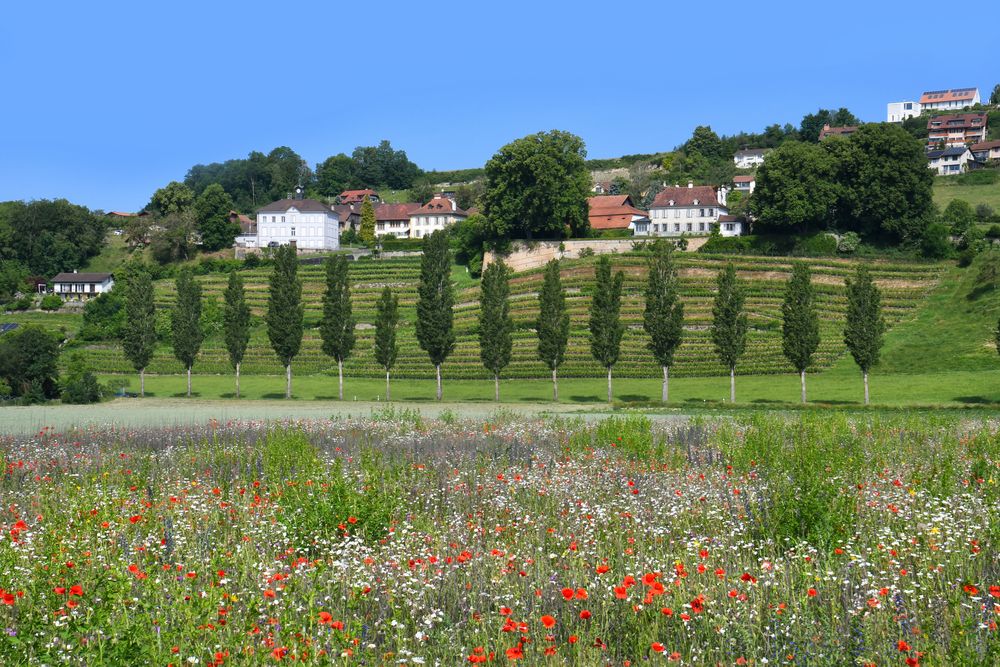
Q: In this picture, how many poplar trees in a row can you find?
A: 14